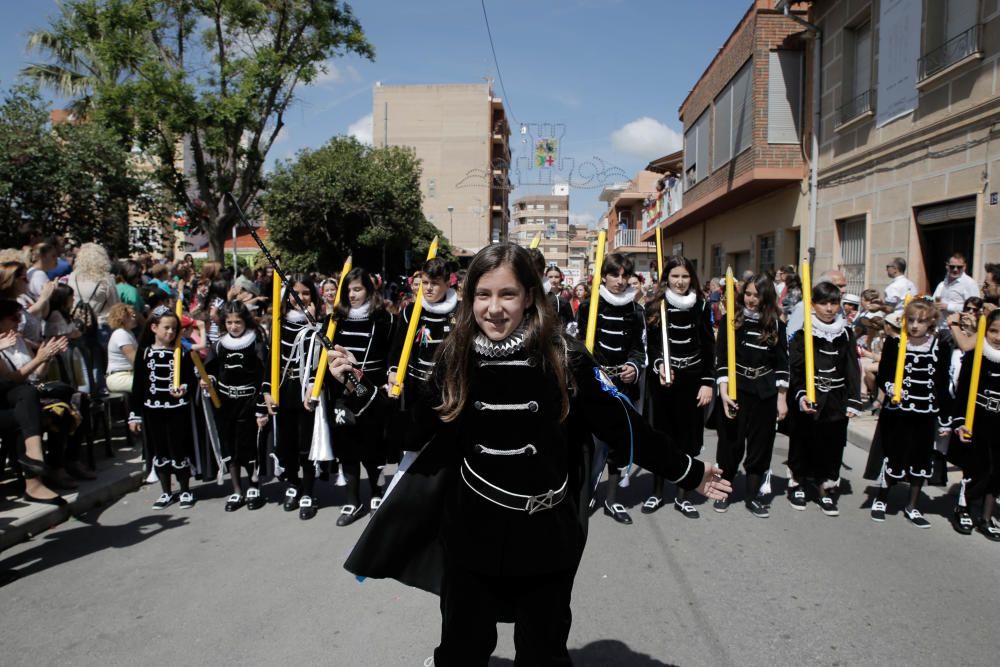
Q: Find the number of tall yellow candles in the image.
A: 12